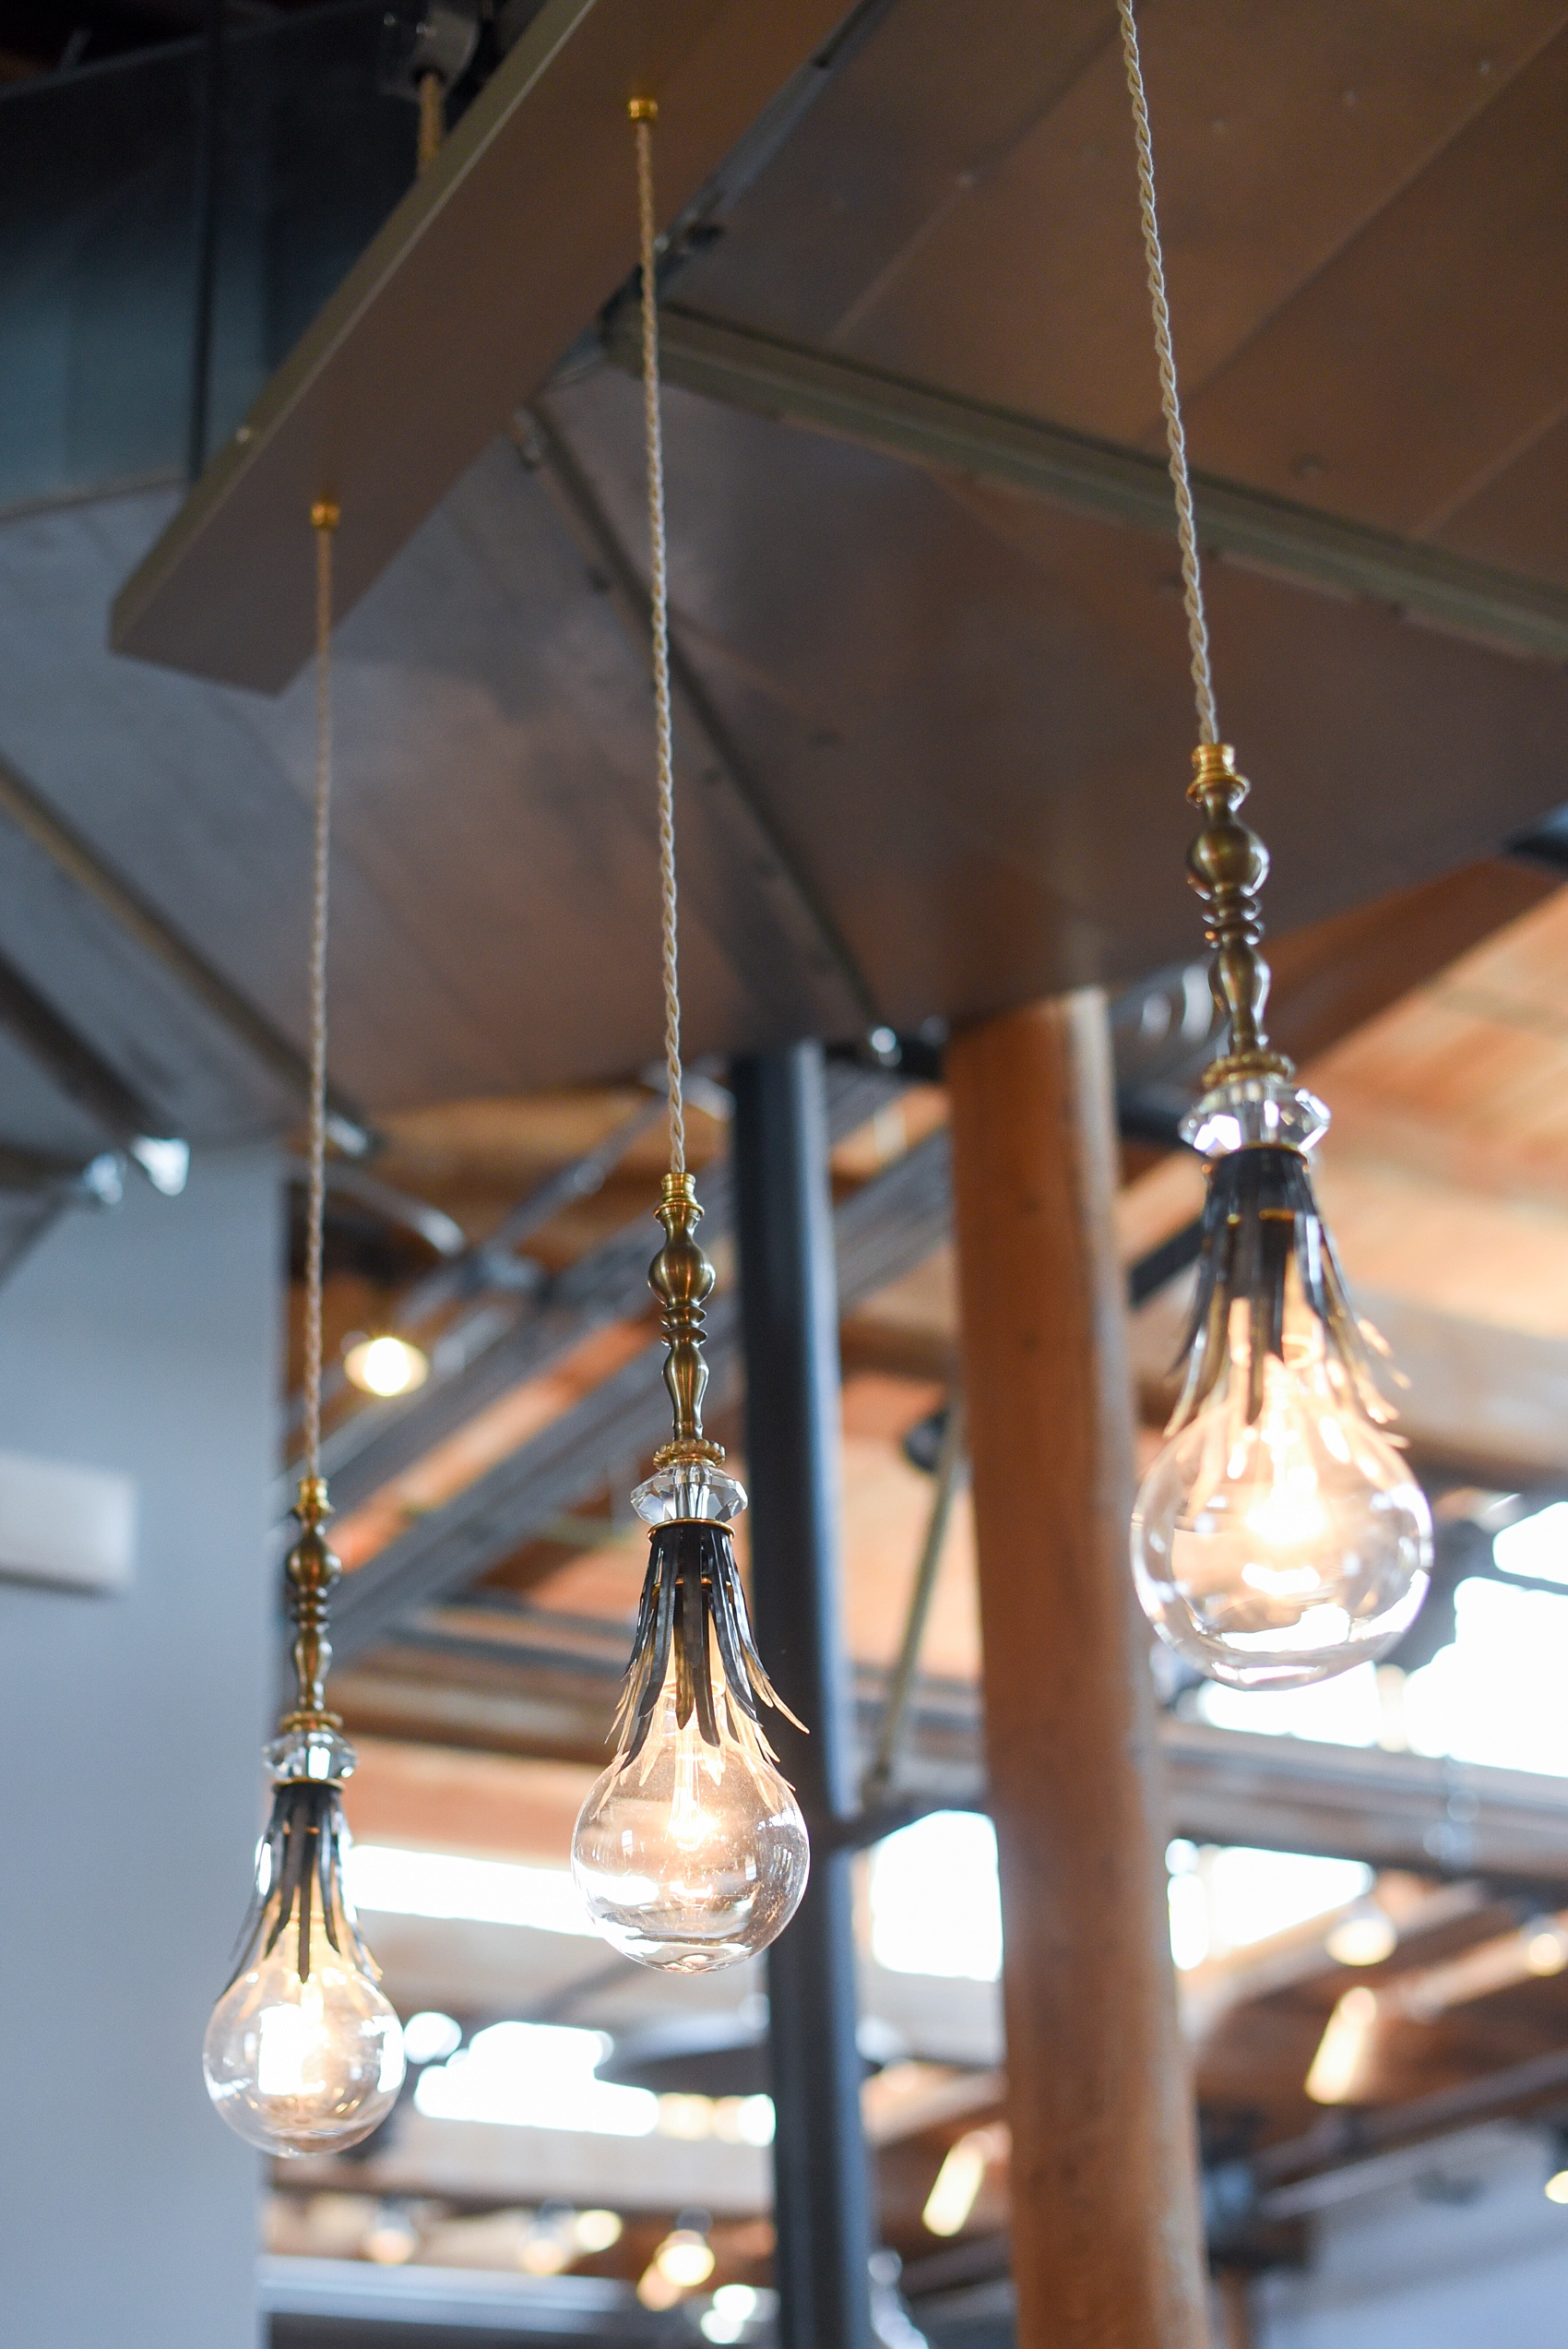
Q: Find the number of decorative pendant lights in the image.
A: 3